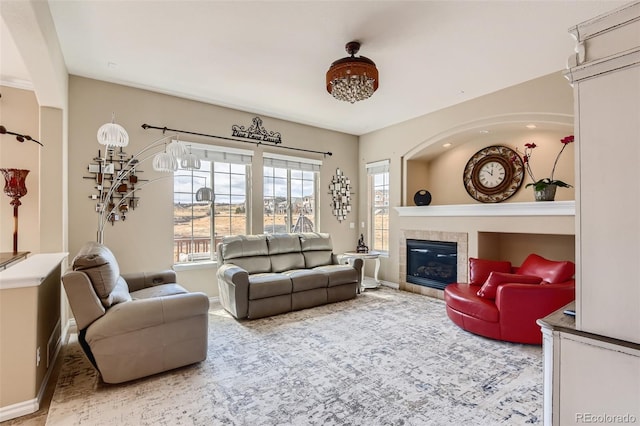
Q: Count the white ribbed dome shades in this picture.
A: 5